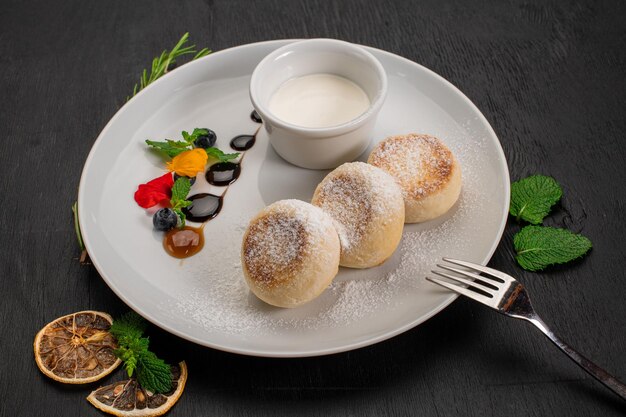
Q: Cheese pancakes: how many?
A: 3